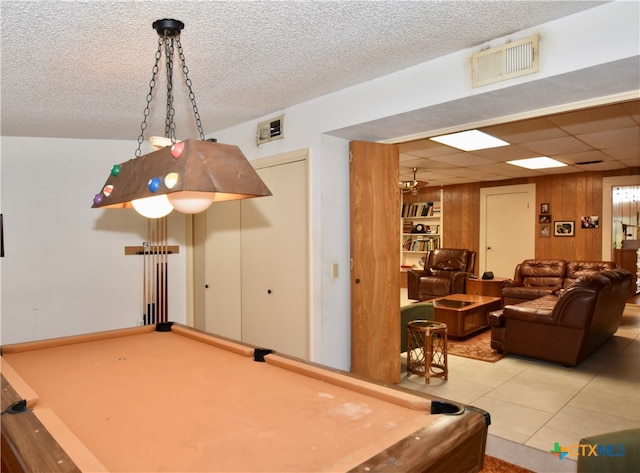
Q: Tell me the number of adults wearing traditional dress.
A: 0